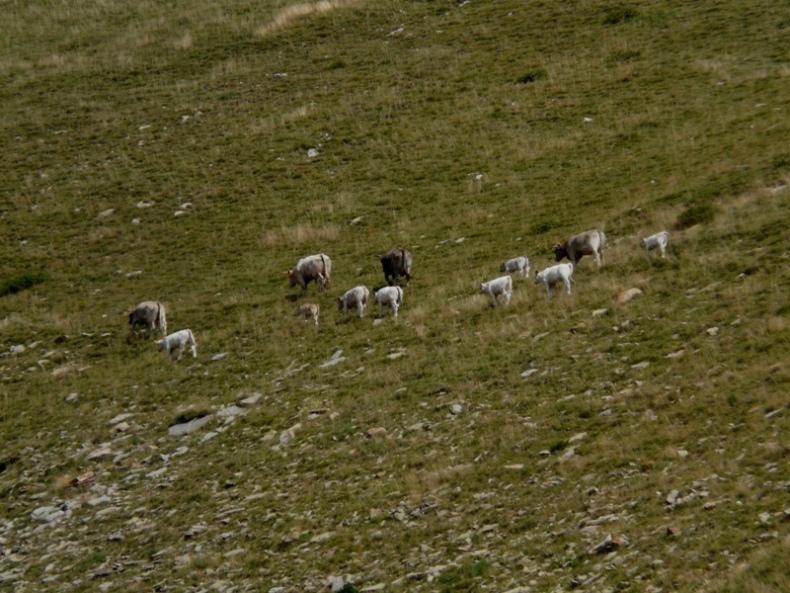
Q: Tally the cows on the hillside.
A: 12